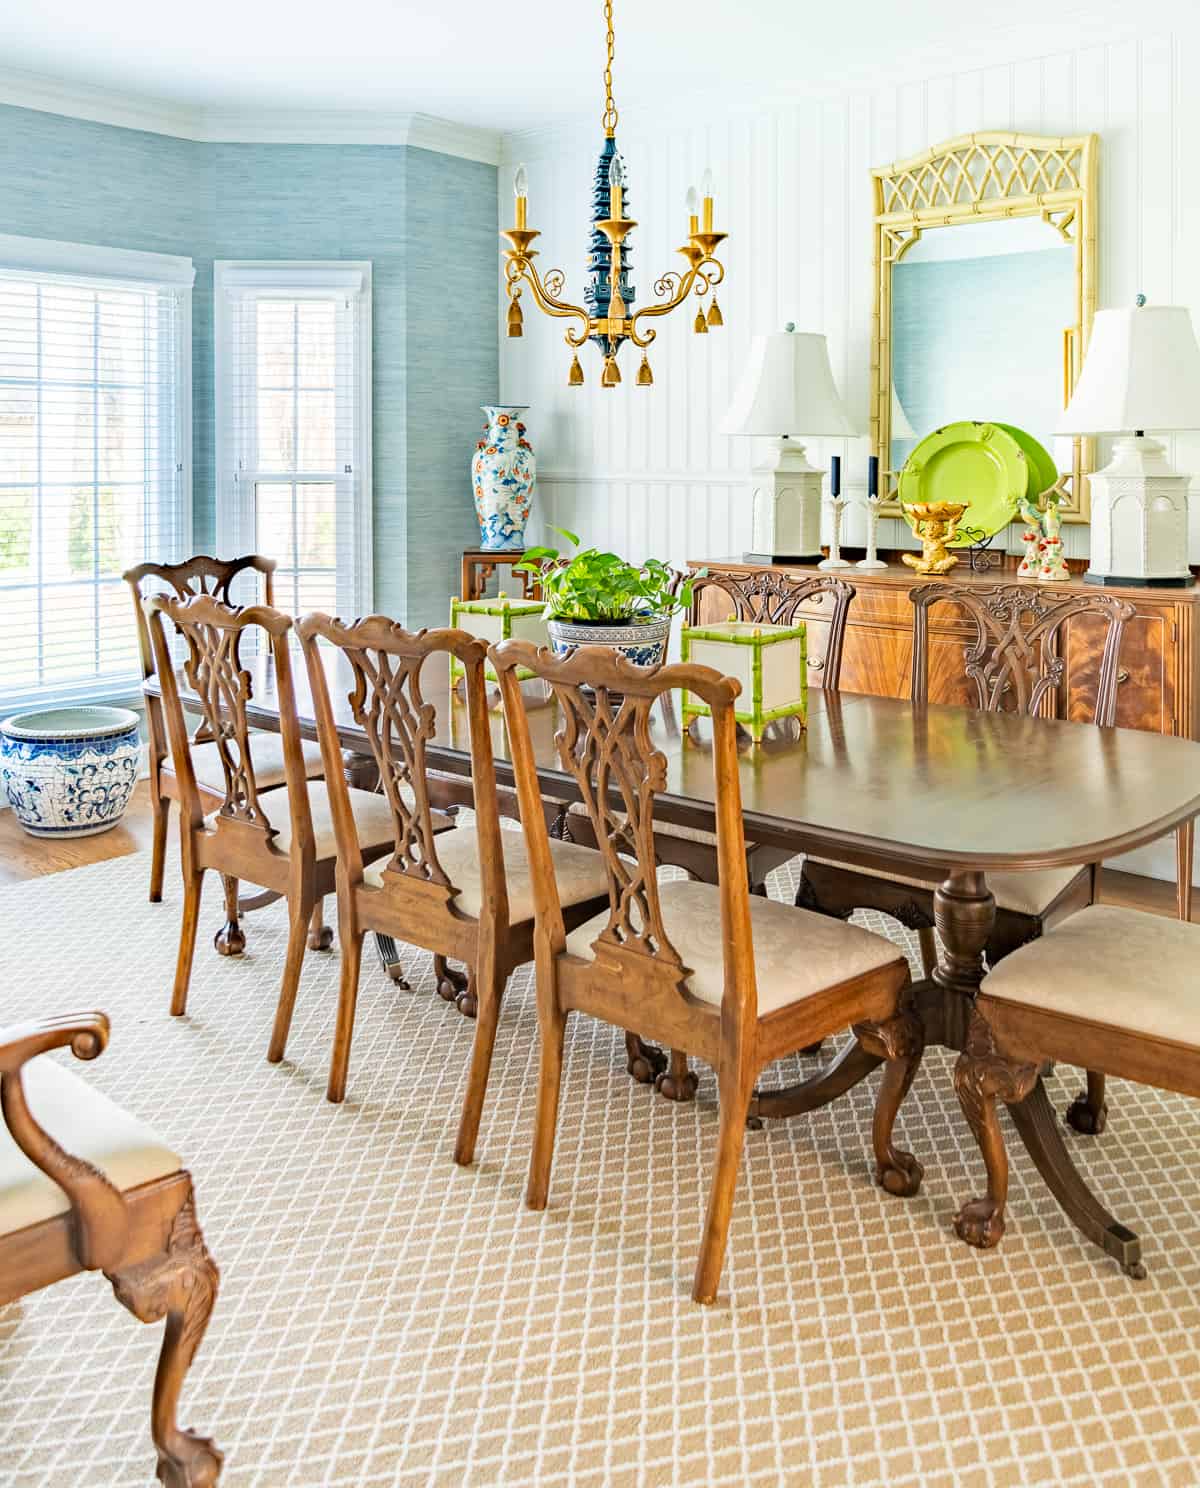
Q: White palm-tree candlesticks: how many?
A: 2